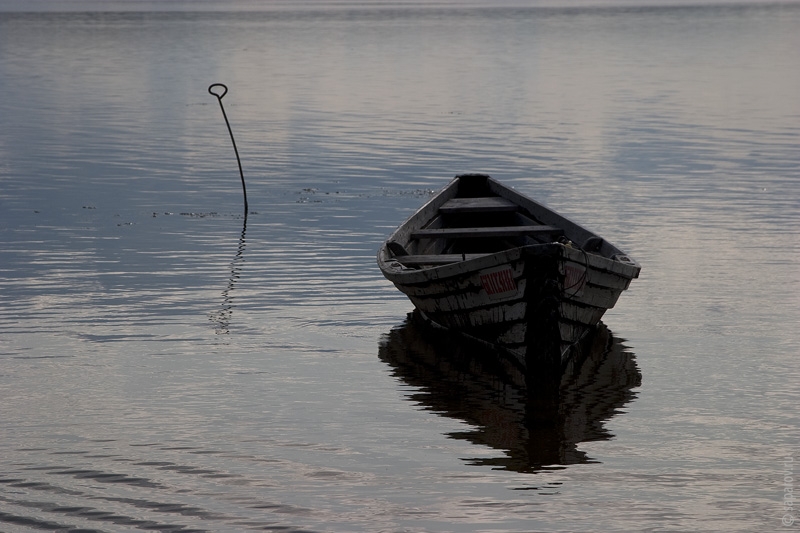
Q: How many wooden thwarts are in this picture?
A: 3